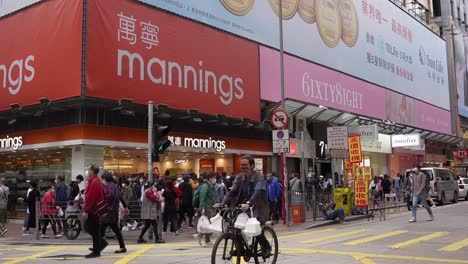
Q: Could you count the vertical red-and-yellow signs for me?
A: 2